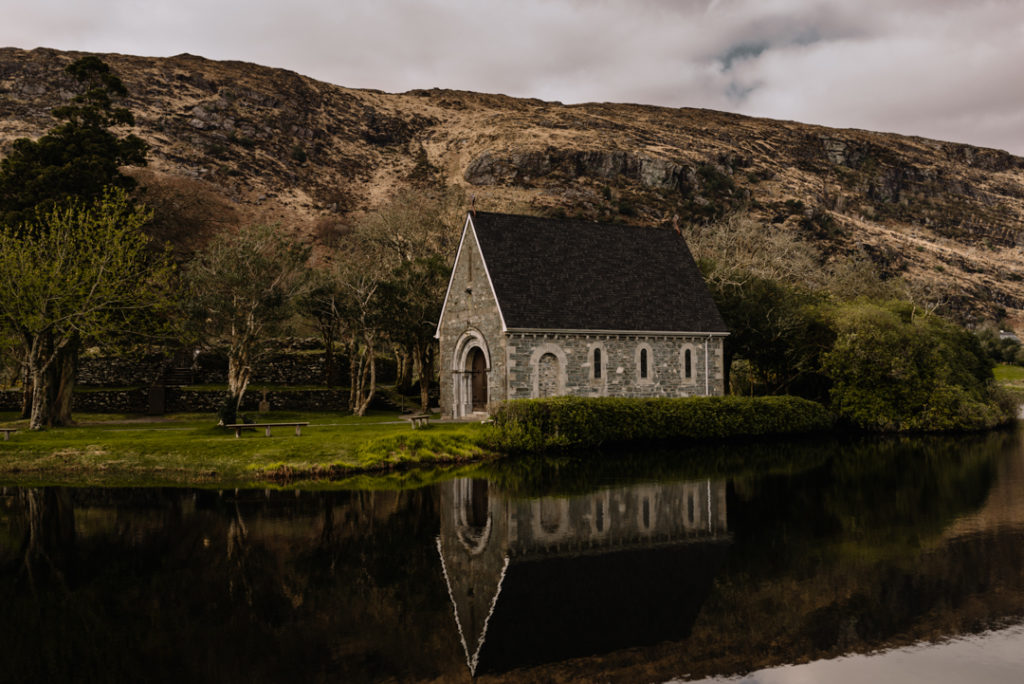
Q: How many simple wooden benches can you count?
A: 3